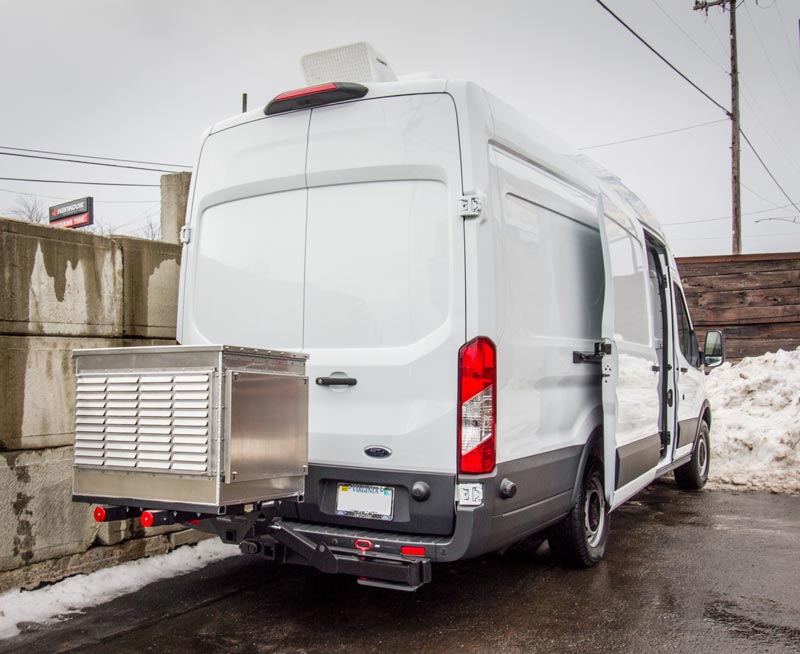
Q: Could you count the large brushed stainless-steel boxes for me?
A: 1